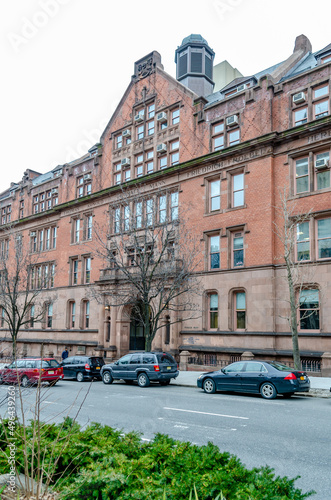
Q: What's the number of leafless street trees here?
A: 3